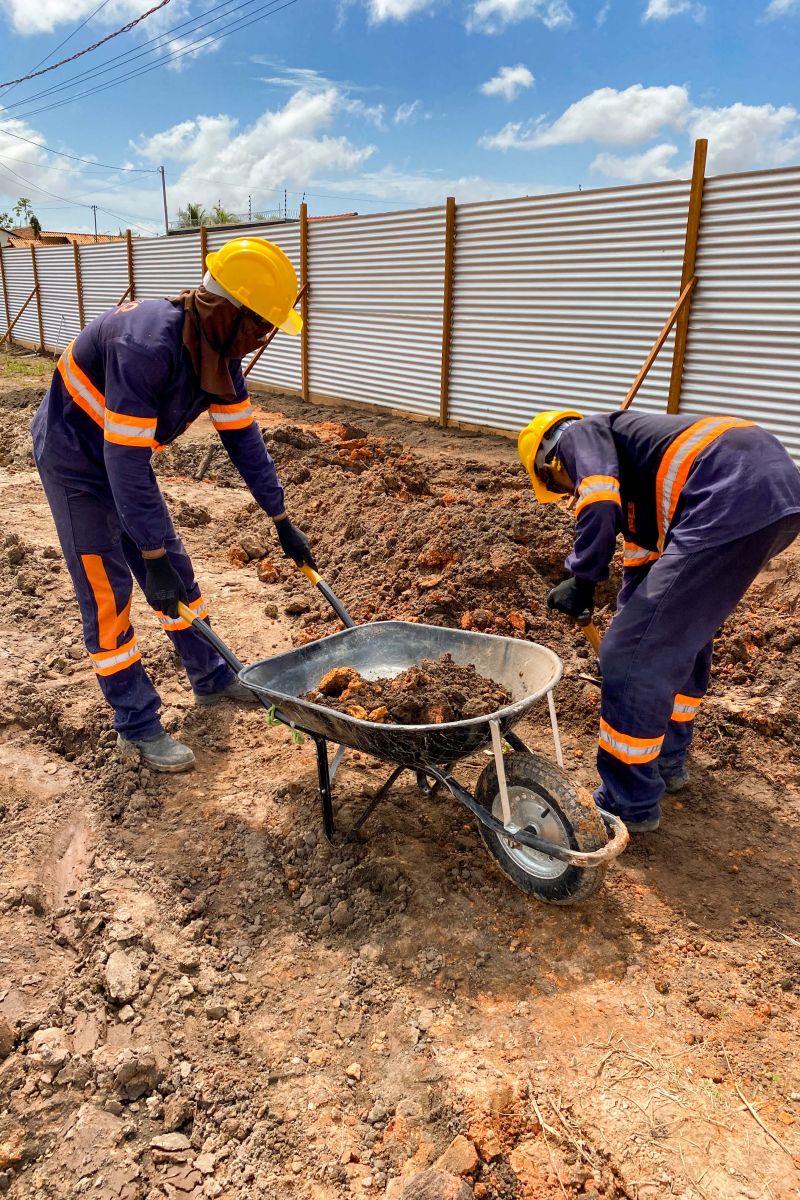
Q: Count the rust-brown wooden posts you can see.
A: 8